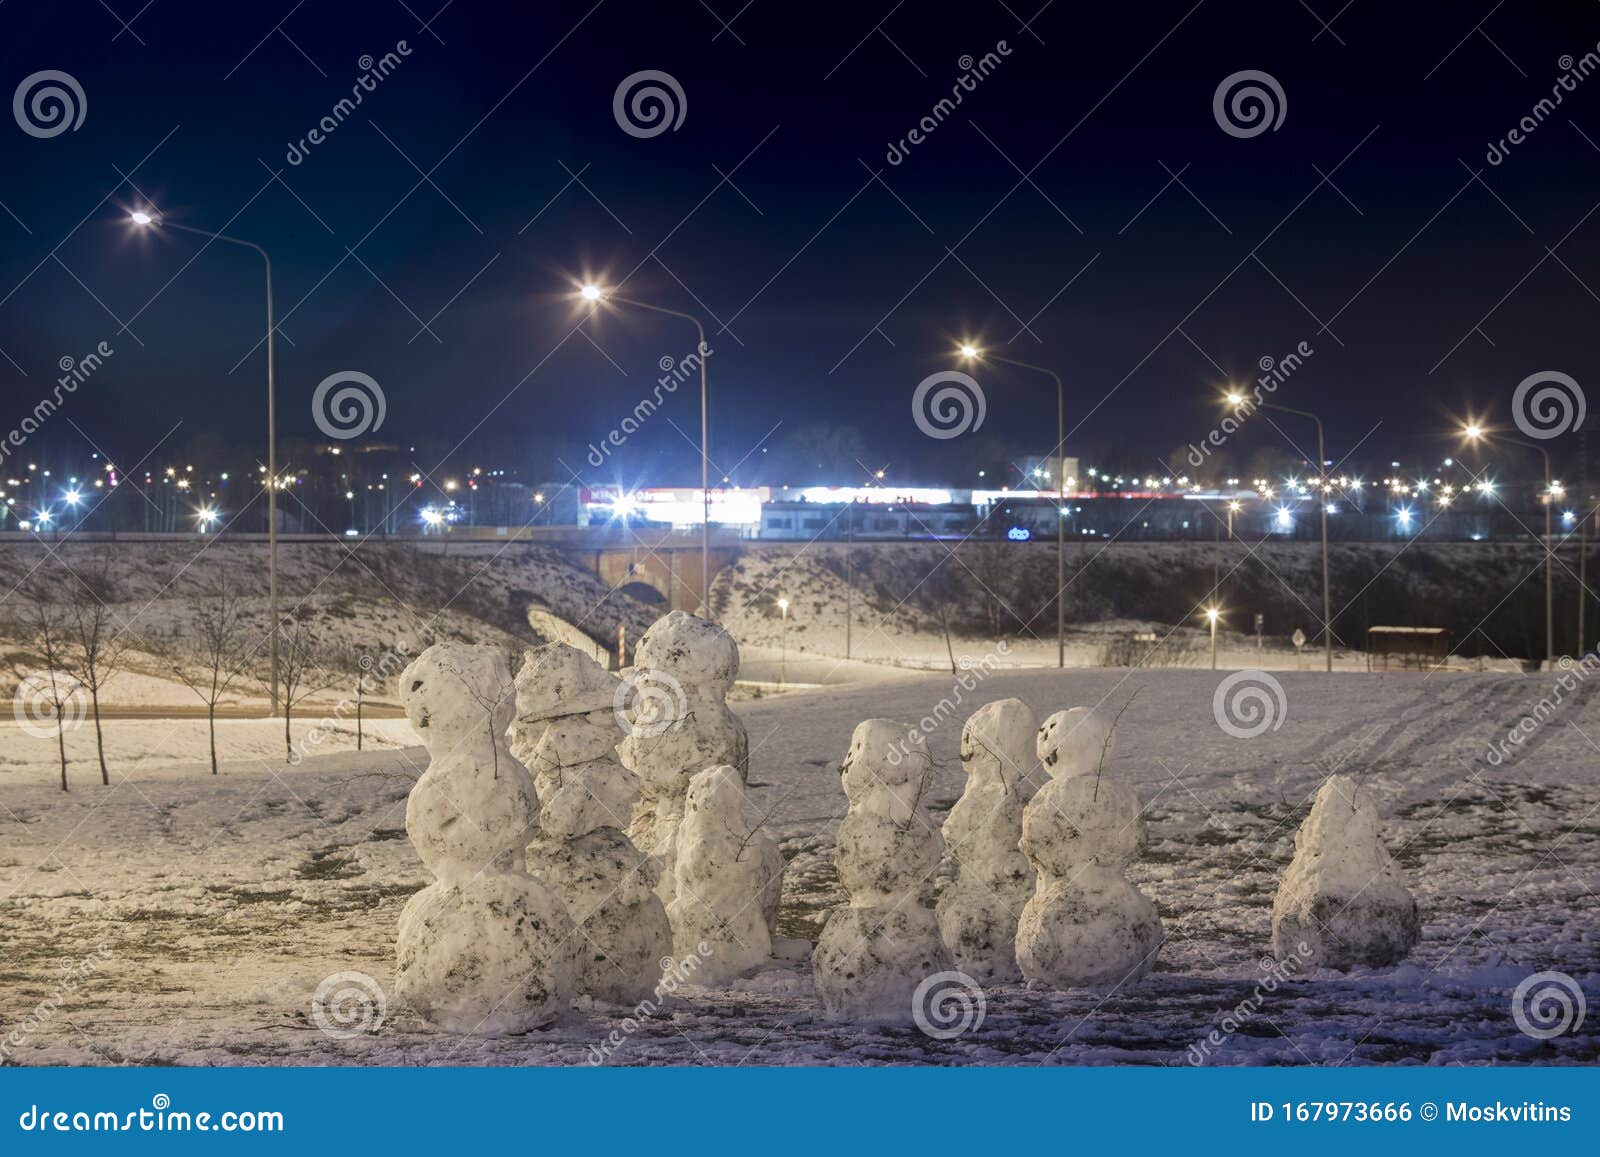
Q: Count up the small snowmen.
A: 2